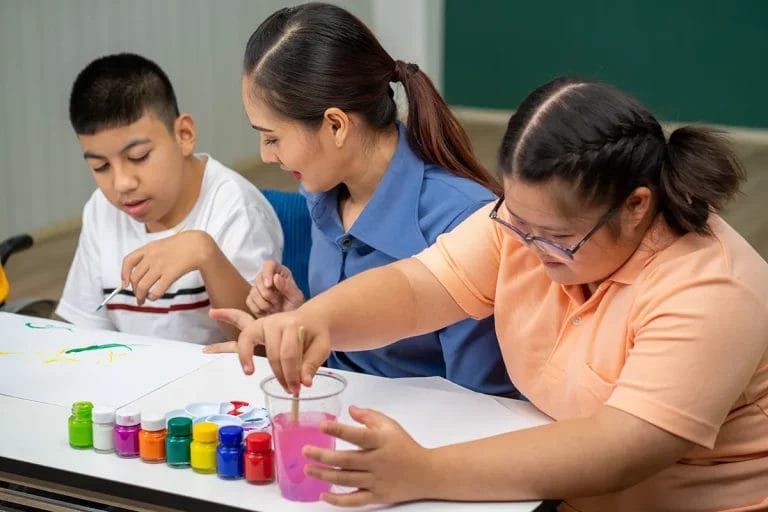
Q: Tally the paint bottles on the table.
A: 8